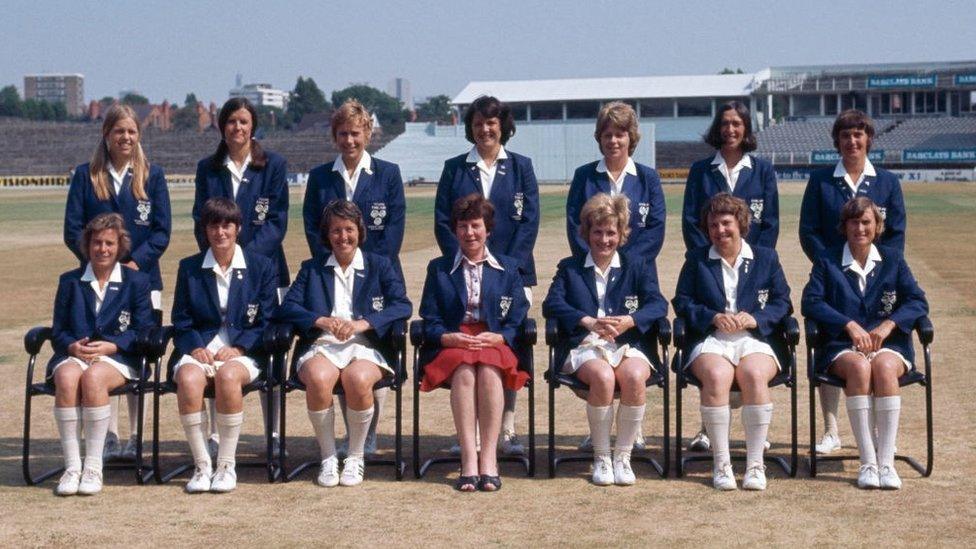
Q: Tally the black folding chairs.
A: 7